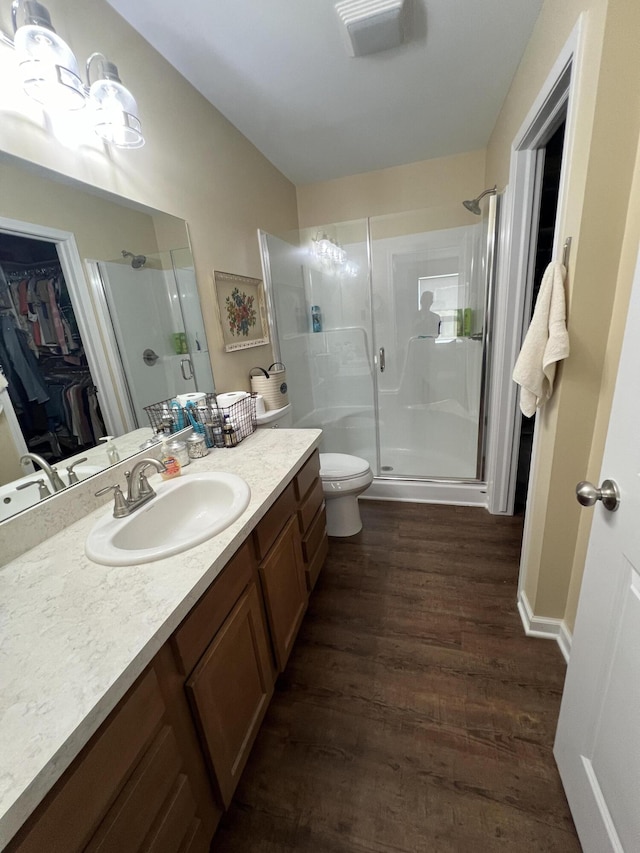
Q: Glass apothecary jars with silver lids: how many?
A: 2